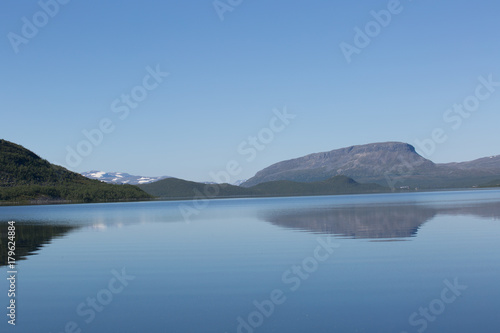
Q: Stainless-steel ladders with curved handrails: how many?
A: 0